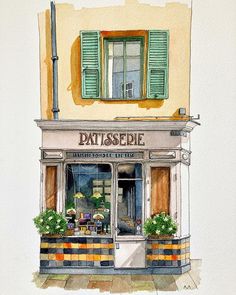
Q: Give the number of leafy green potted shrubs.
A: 2